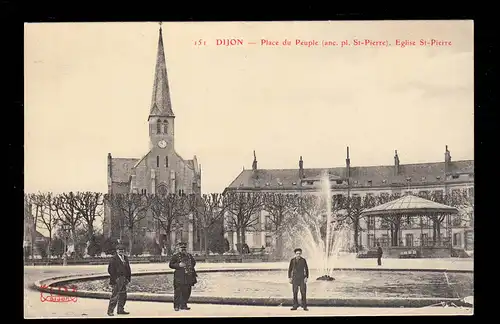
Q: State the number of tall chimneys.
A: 5